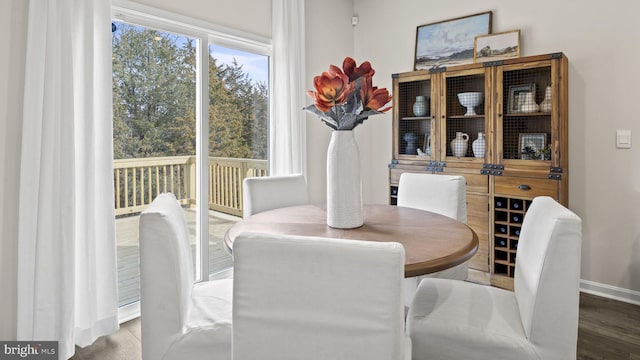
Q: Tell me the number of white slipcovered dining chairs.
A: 5